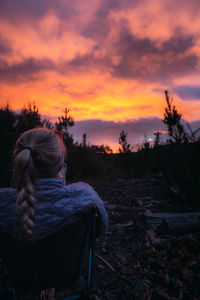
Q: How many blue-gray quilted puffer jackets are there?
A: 1